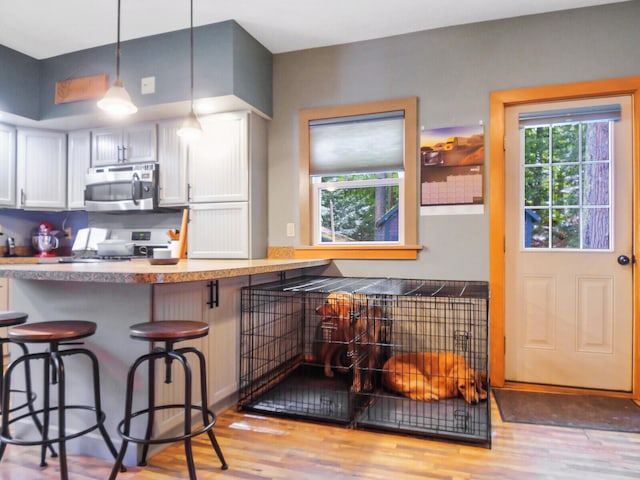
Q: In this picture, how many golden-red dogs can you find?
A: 2